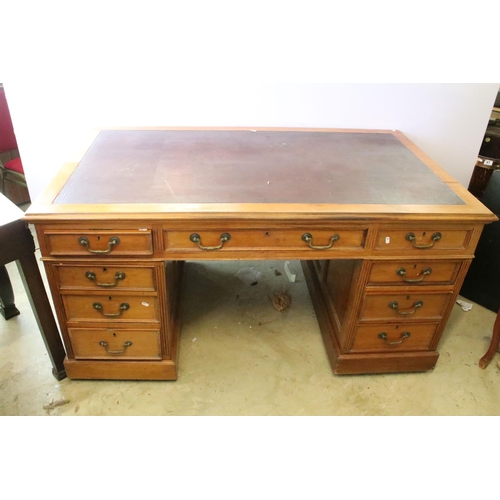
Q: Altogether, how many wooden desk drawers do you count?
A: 9